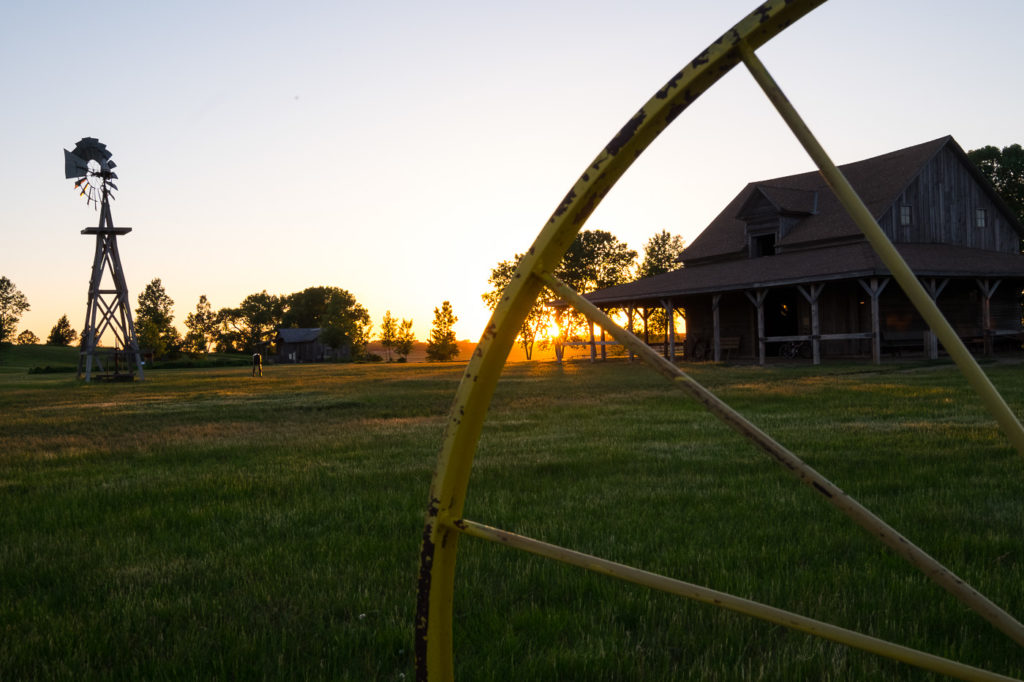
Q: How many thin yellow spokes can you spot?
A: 3